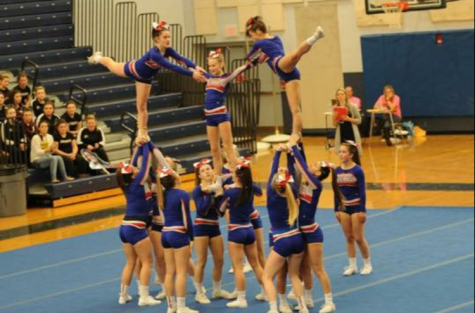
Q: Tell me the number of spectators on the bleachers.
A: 12